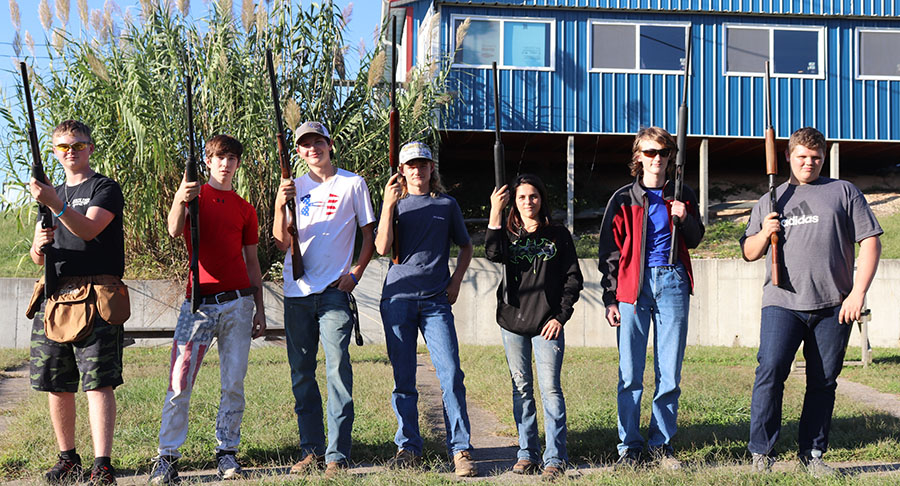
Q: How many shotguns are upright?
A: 7